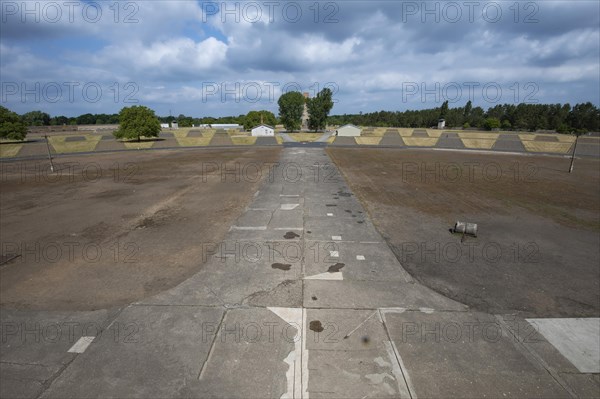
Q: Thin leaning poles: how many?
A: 2